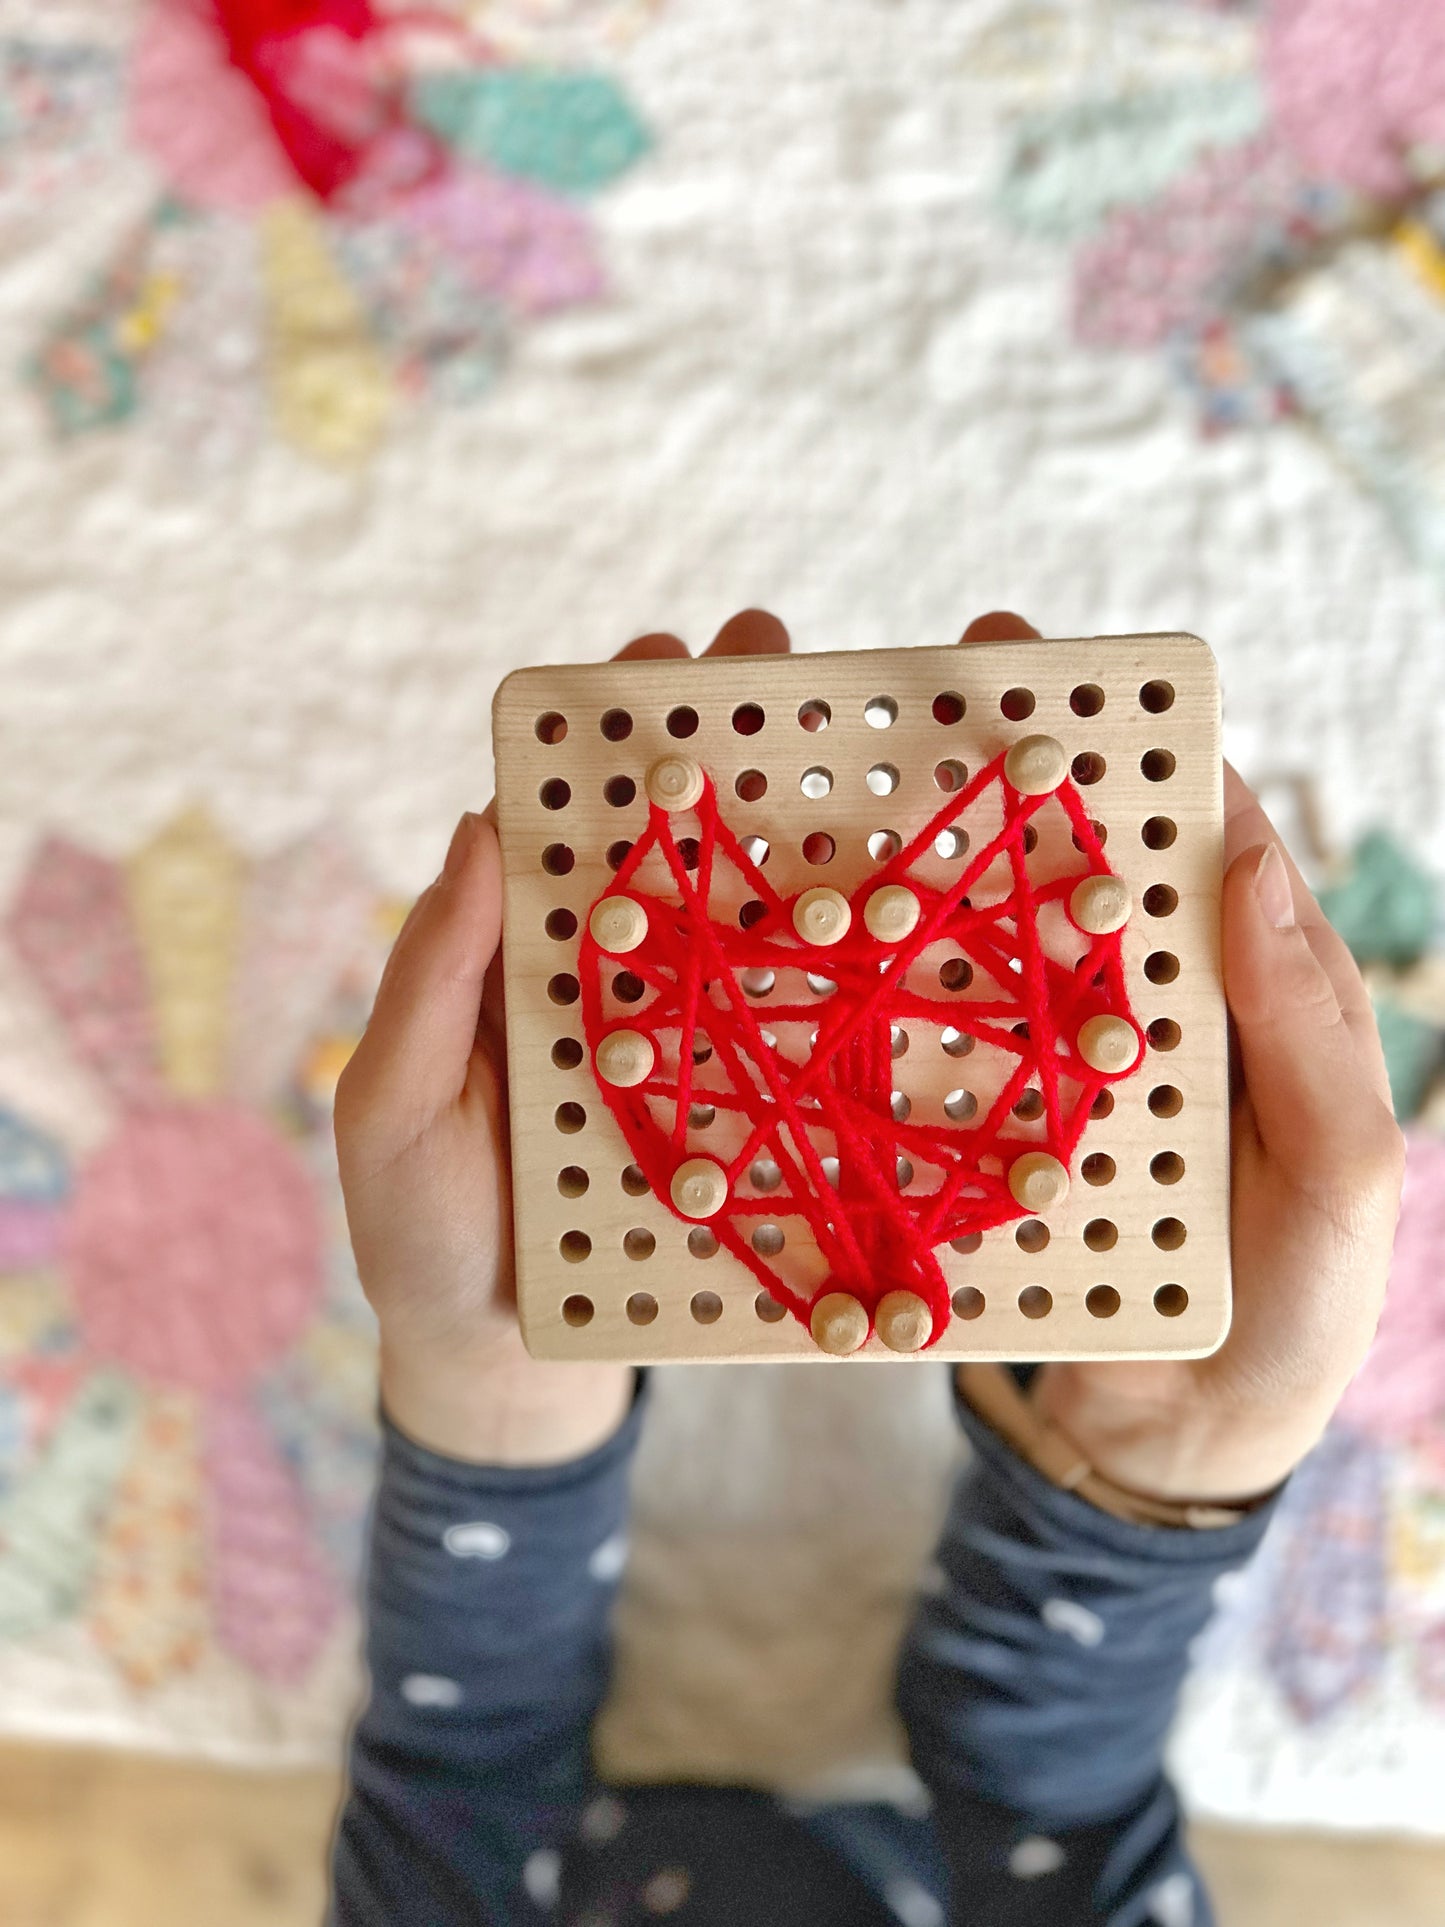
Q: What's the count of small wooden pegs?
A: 12